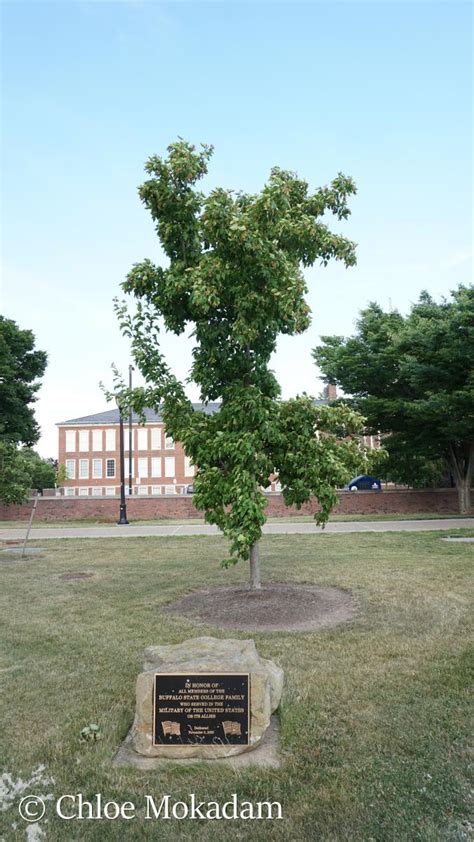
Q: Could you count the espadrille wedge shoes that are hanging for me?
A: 0